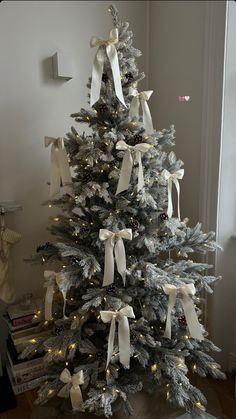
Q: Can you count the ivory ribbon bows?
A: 10